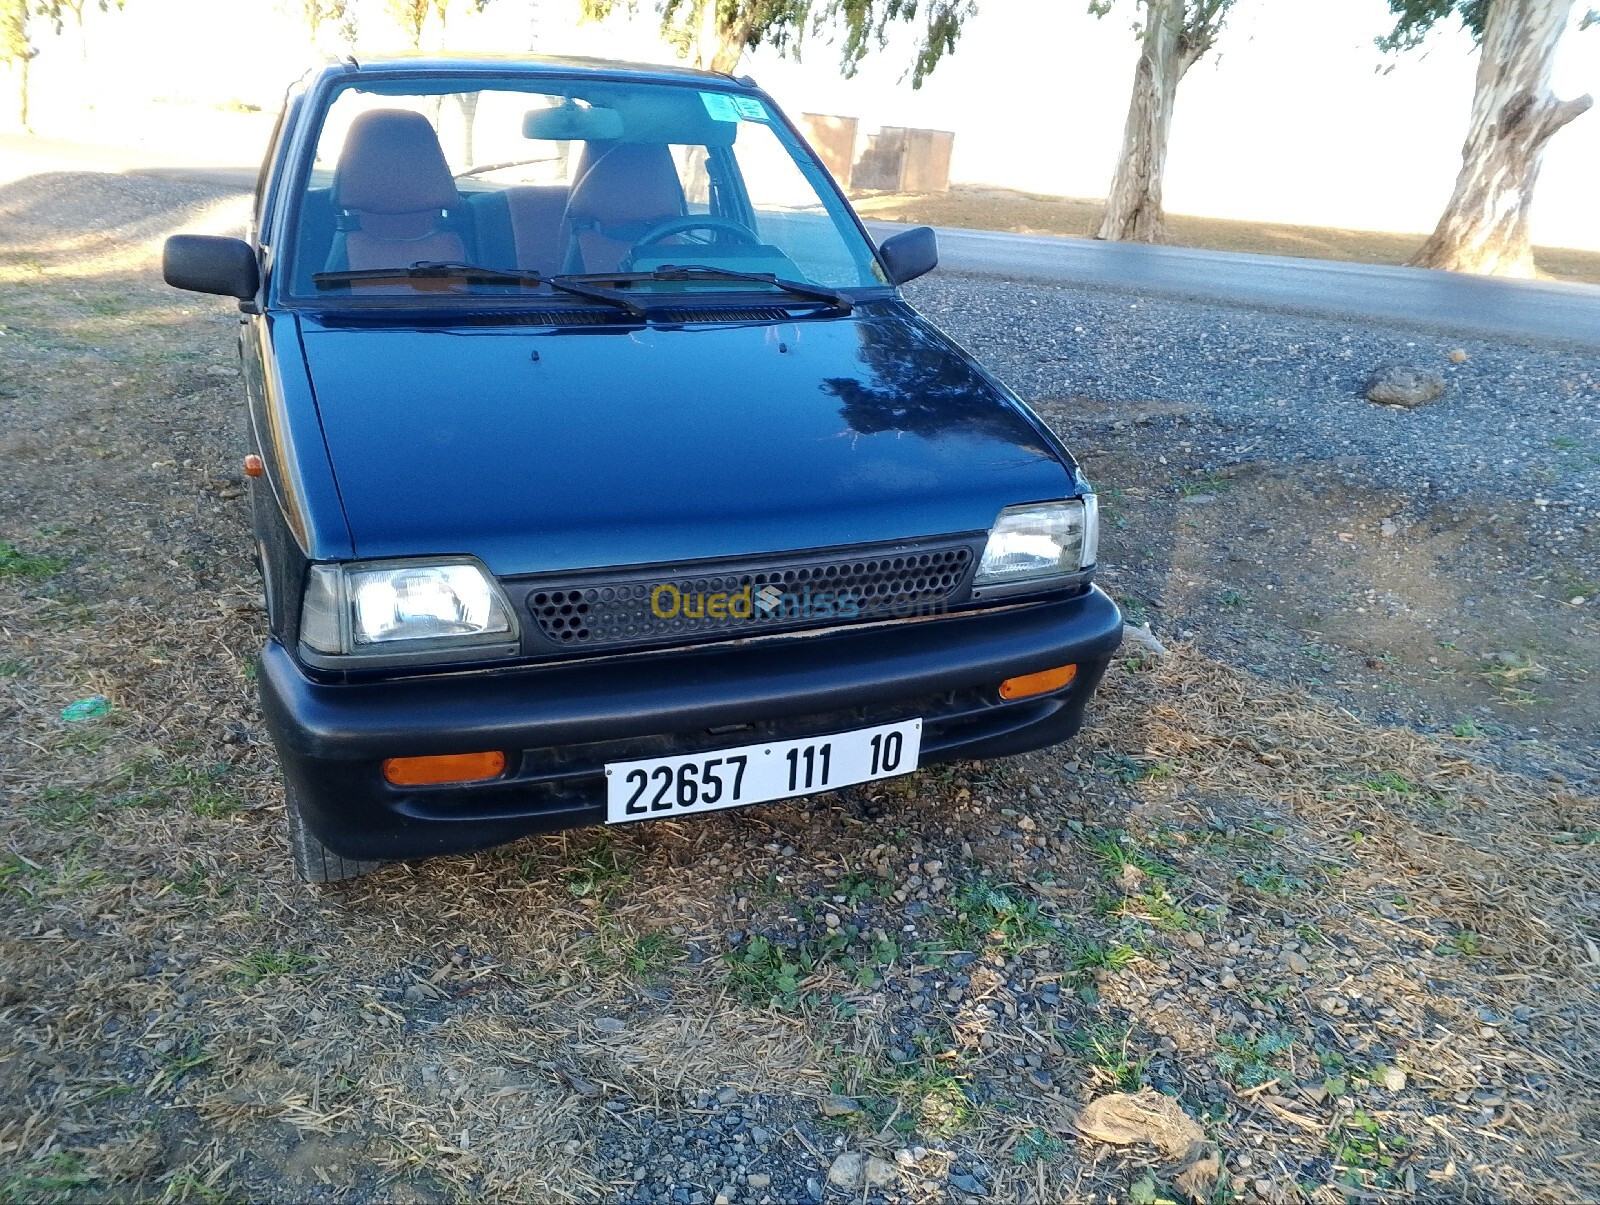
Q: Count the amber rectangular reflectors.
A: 2